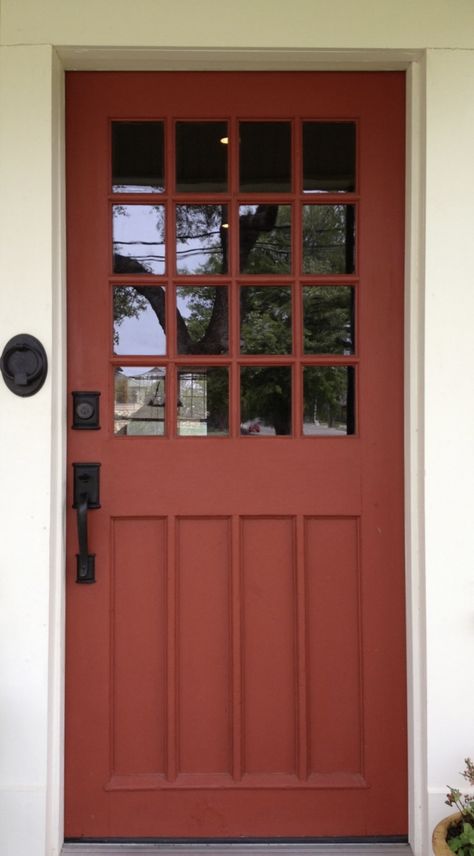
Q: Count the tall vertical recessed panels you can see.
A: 4